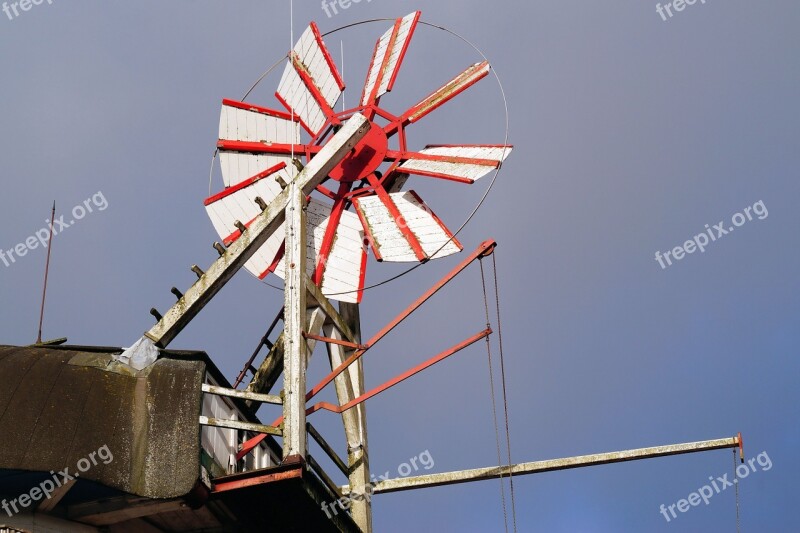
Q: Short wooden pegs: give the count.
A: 8